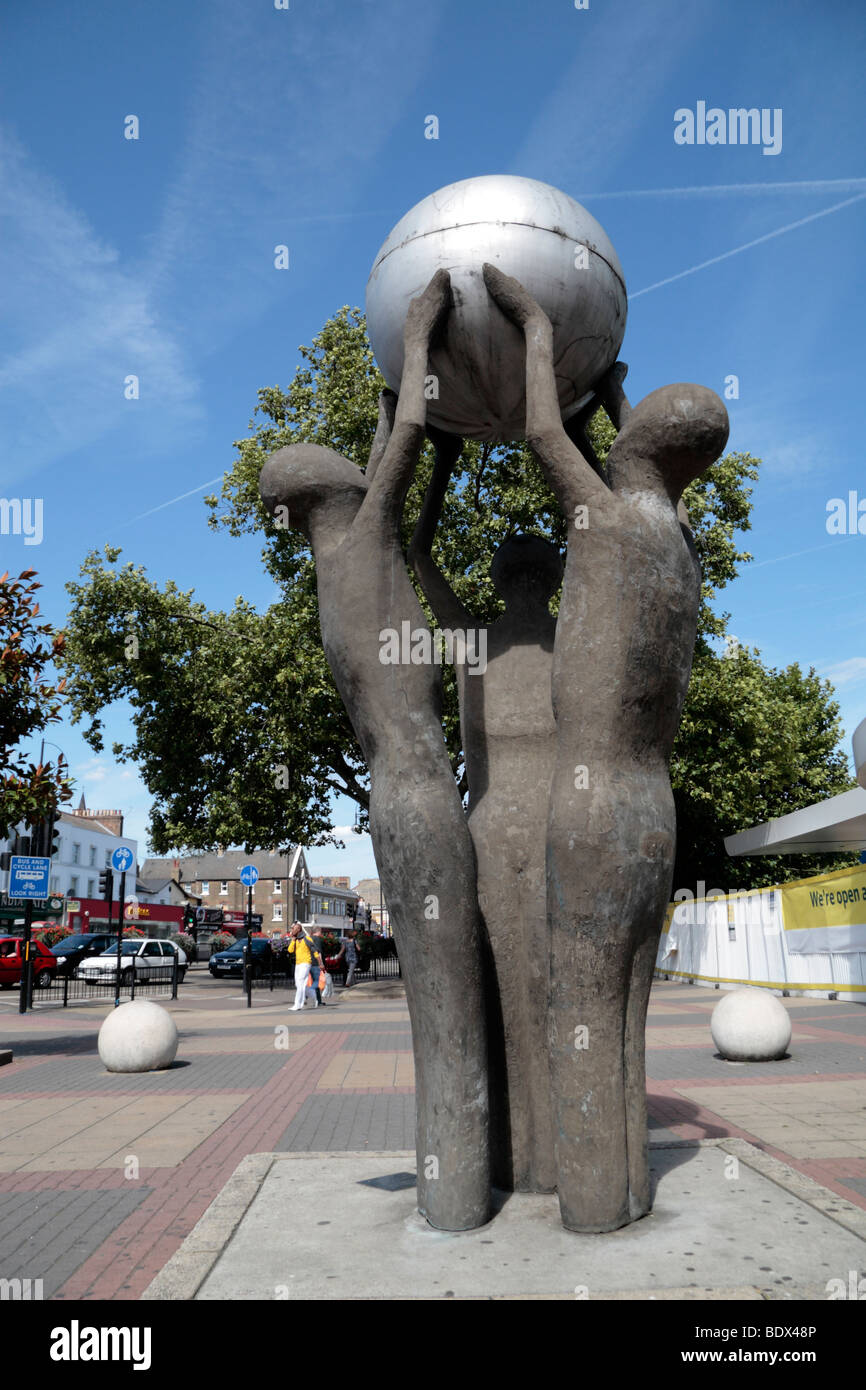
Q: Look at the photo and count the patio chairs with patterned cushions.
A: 0